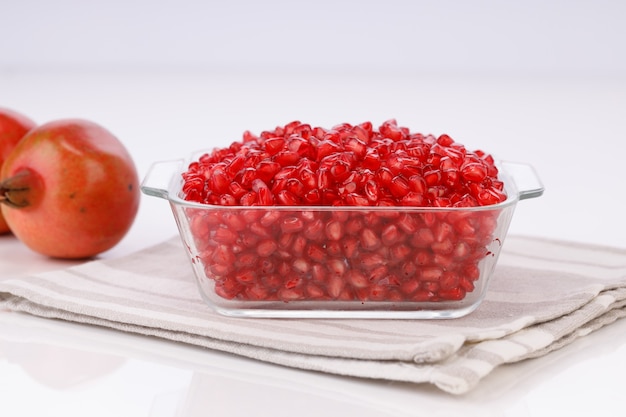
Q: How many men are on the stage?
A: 0